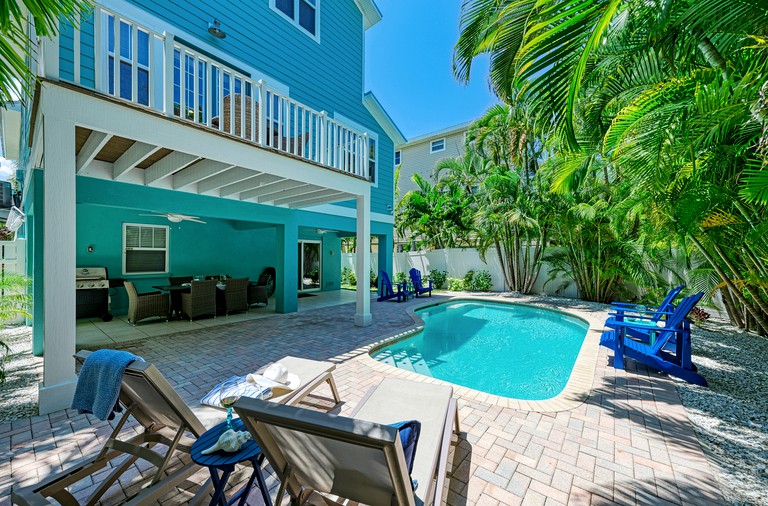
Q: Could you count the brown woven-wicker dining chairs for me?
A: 6